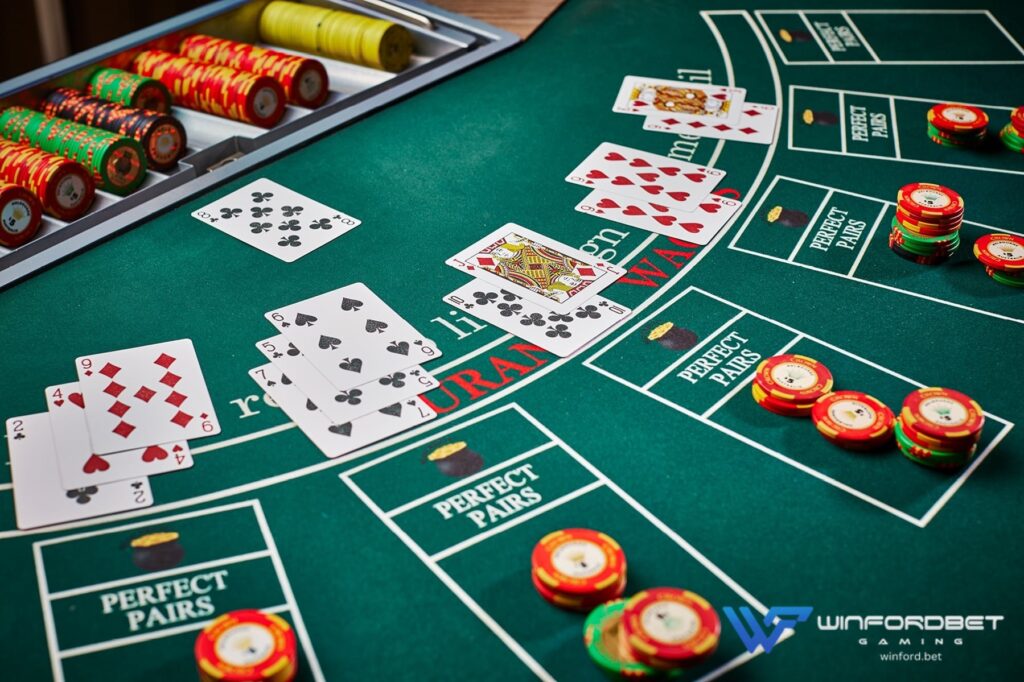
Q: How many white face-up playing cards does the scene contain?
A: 13